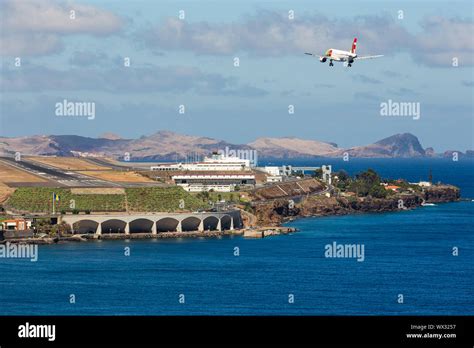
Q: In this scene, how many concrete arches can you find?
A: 7